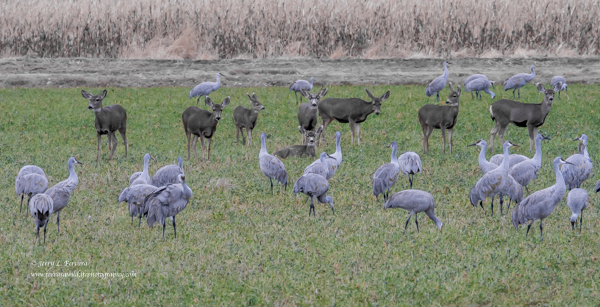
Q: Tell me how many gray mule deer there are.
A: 8